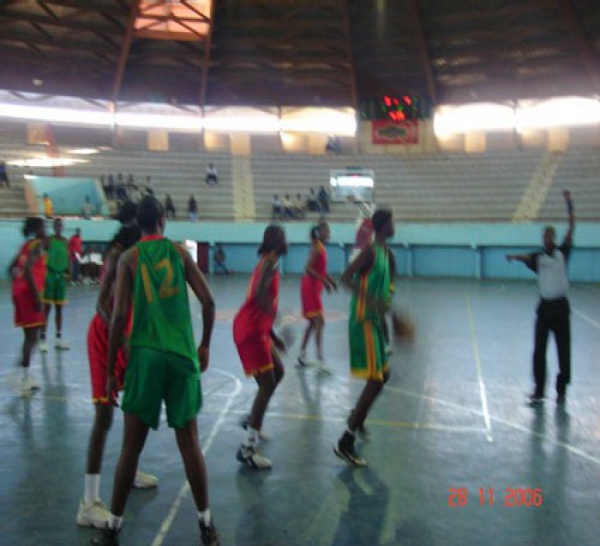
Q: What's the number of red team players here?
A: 4